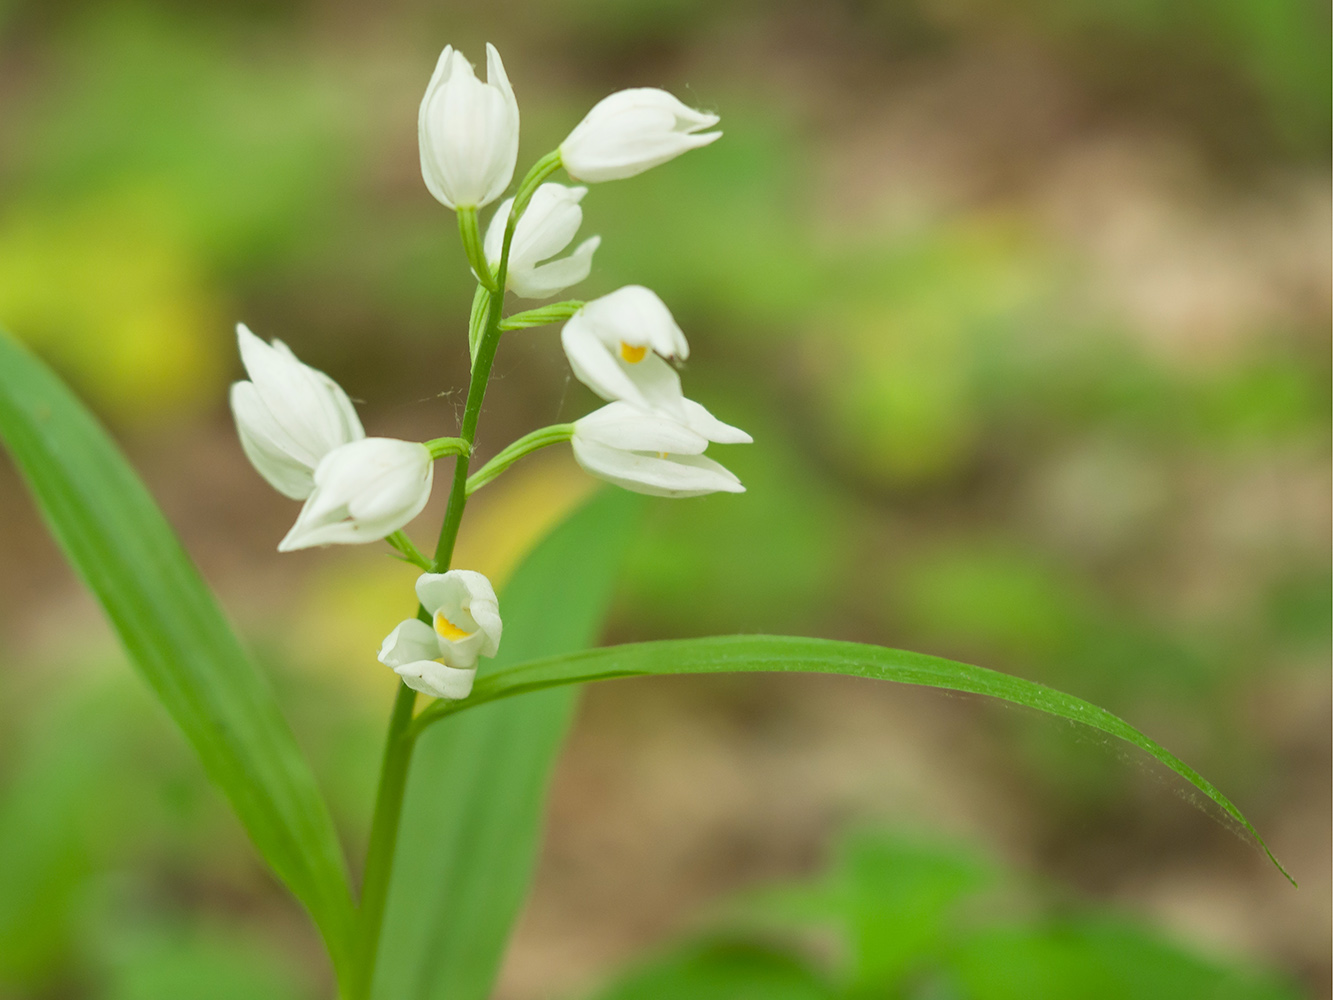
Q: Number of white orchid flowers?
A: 8